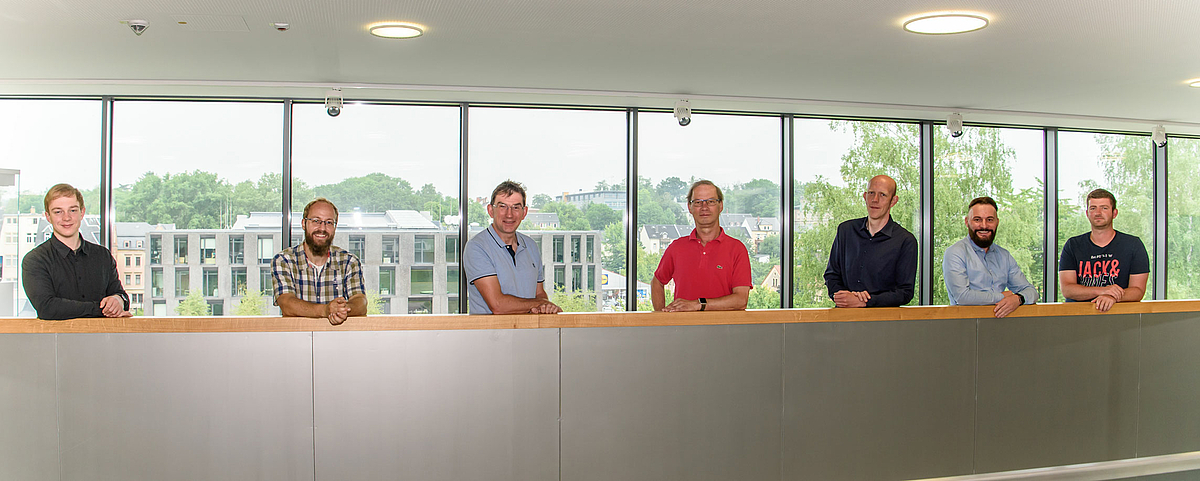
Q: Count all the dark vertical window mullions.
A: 8